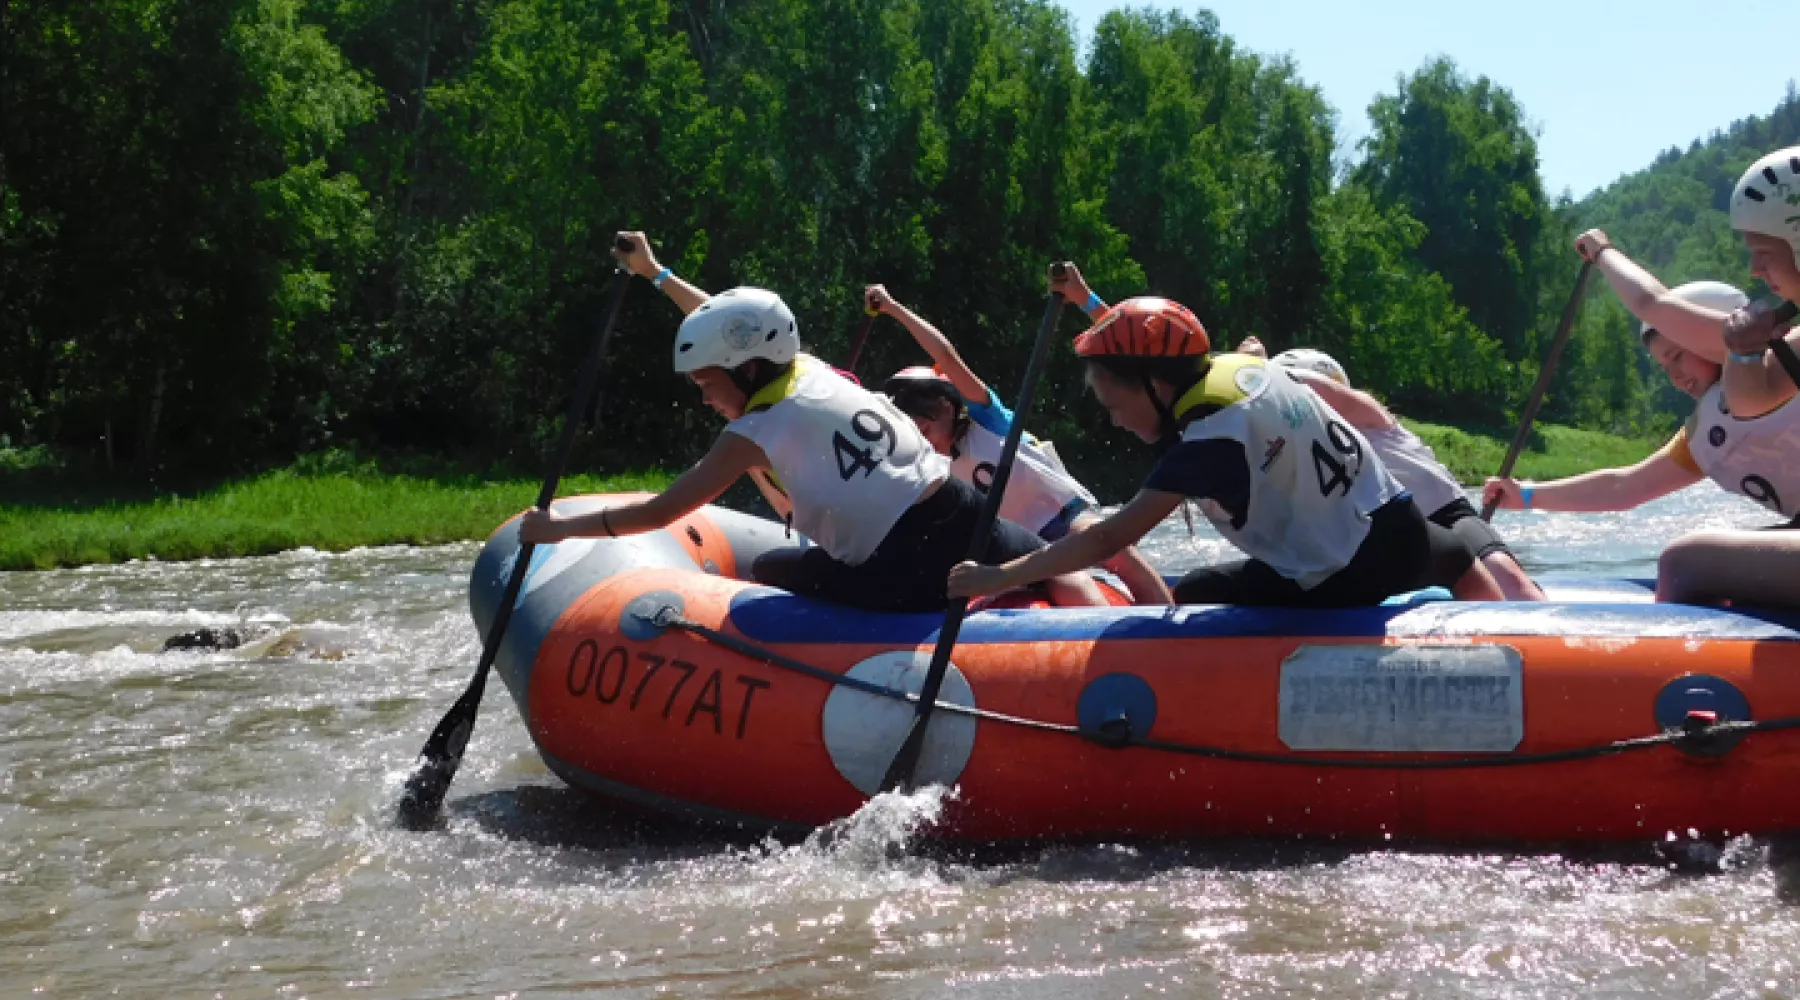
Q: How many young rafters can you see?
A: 6